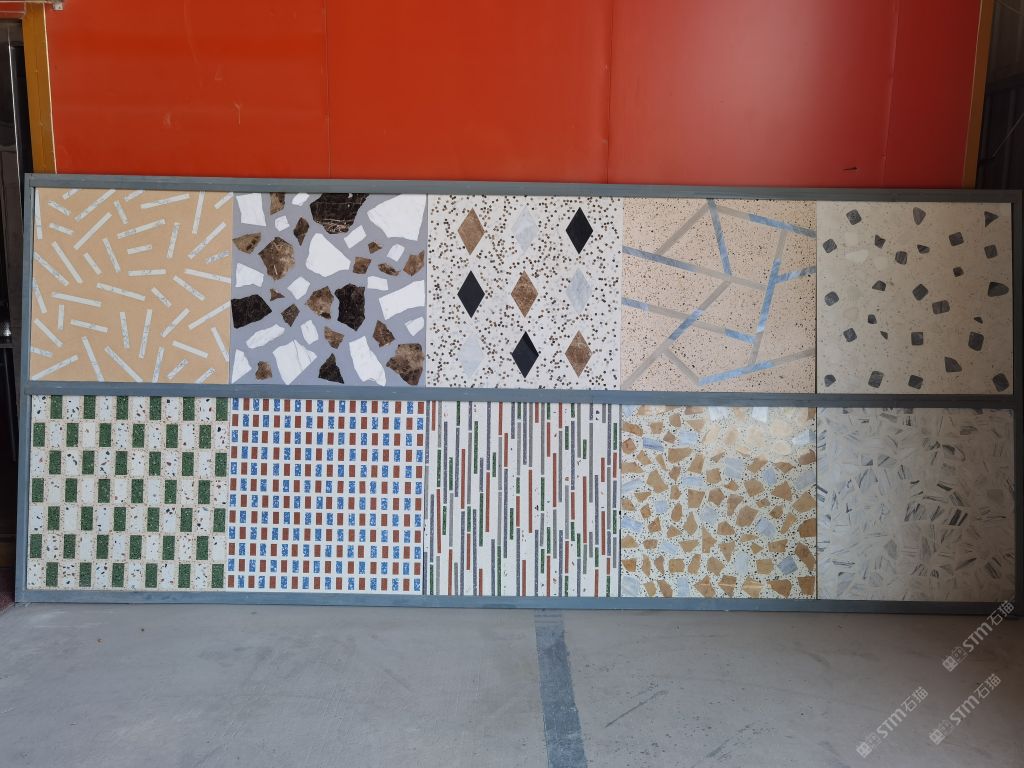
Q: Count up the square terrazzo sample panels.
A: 10